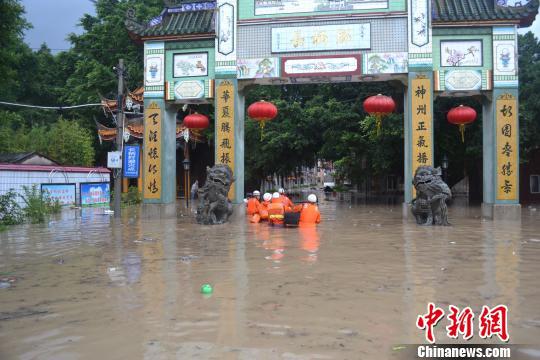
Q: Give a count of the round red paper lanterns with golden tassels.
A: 4